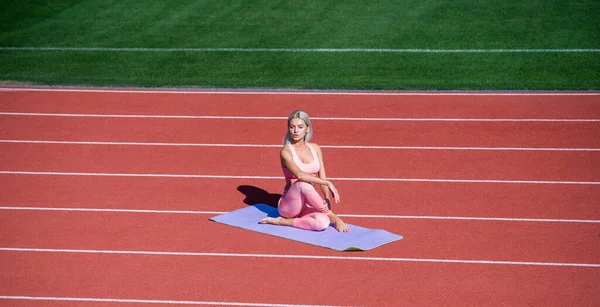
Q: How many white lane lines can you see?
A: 7